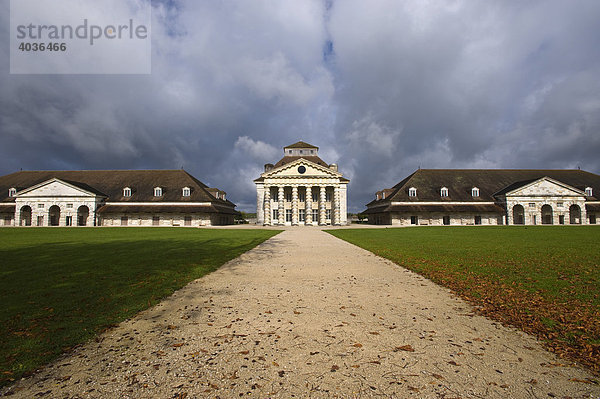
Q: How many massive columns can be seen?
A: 6